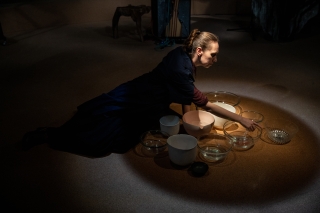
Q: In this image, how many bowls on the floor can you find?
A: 11